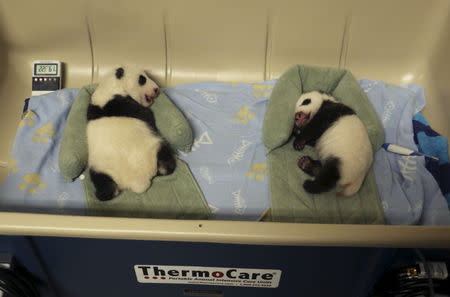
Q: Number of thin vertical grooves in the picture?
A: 4